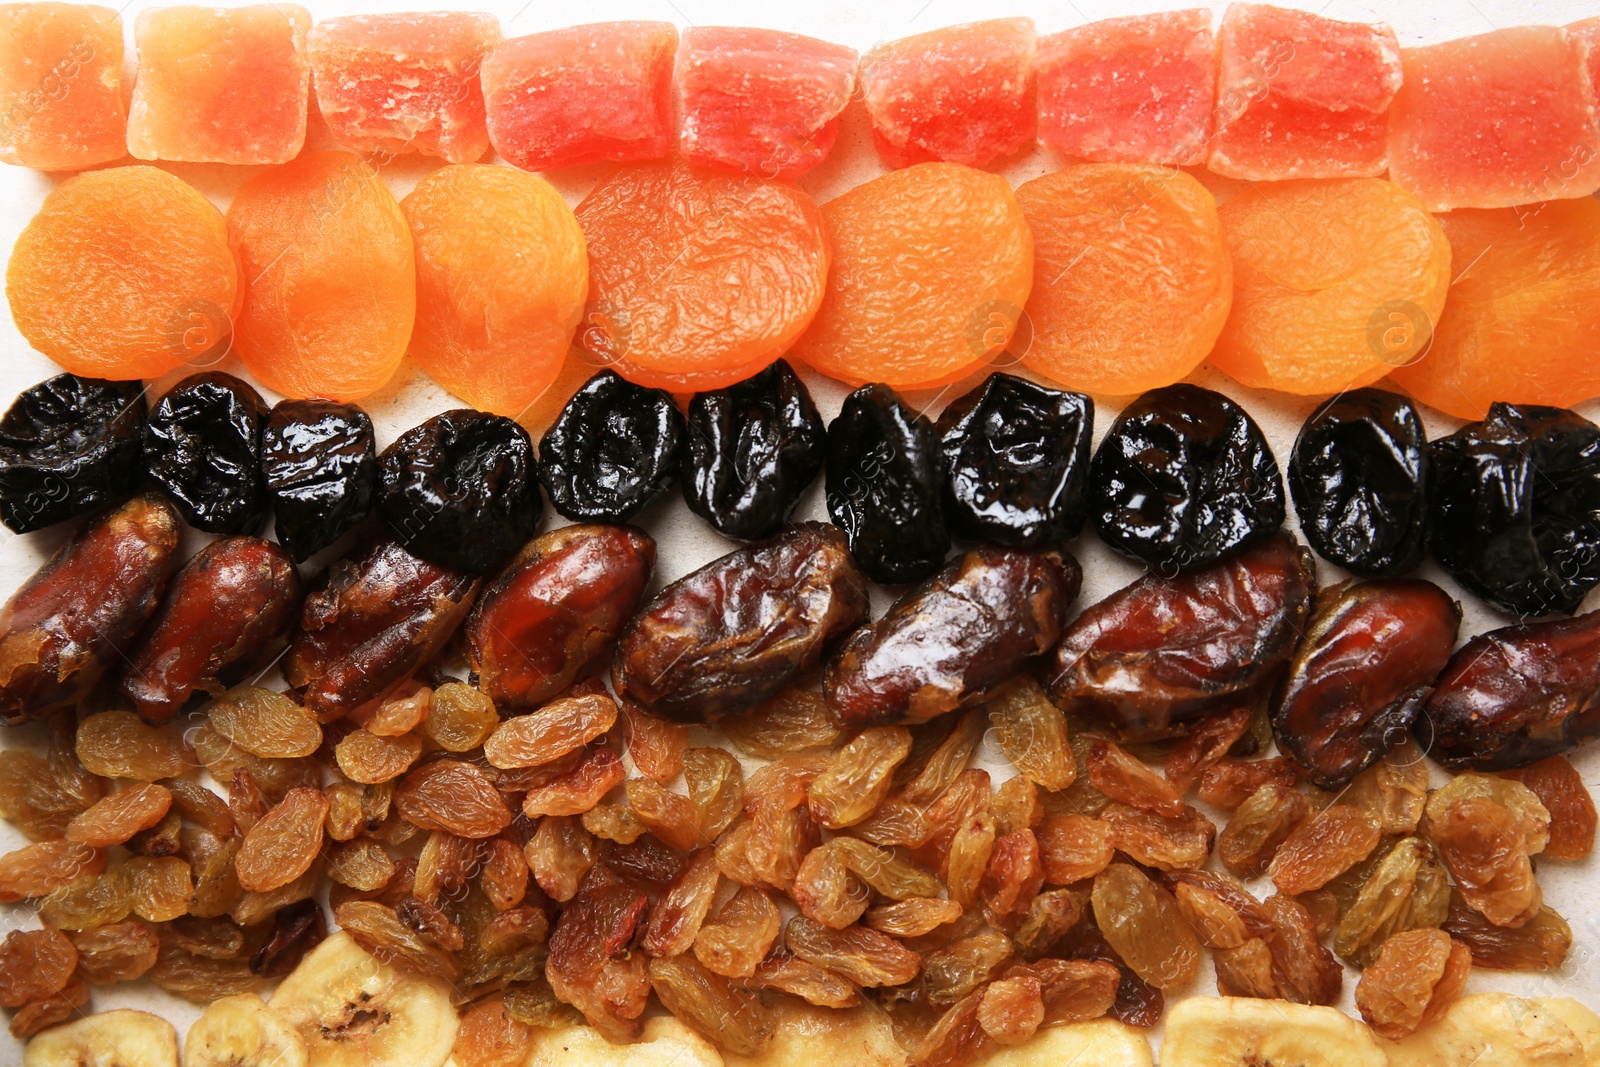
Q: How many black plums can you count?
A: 11